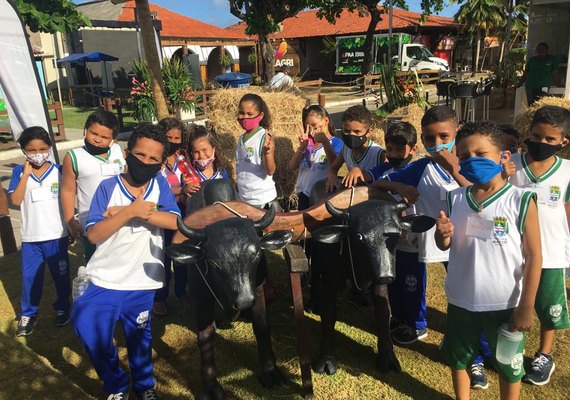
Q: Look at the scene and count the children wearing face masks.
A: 12